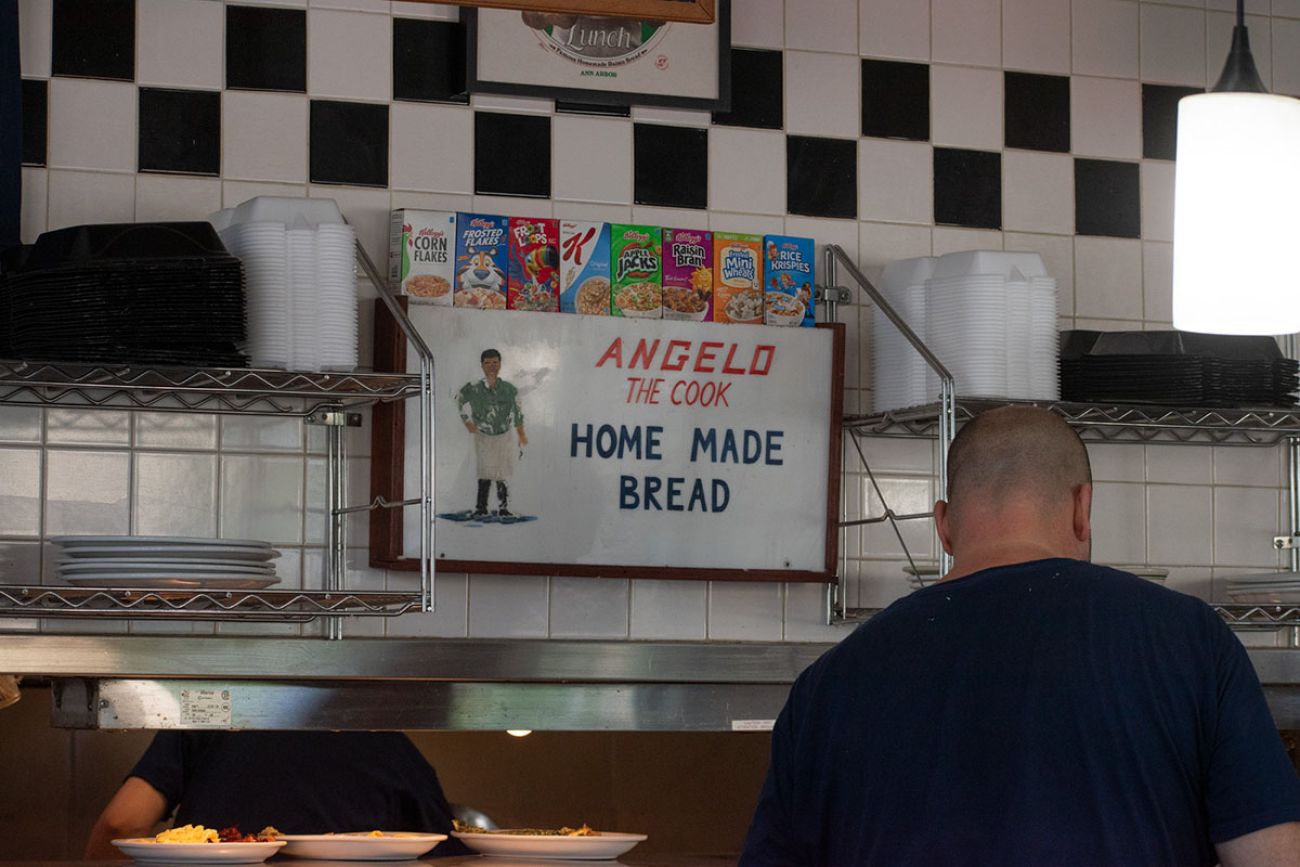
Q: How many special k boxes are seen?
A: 1